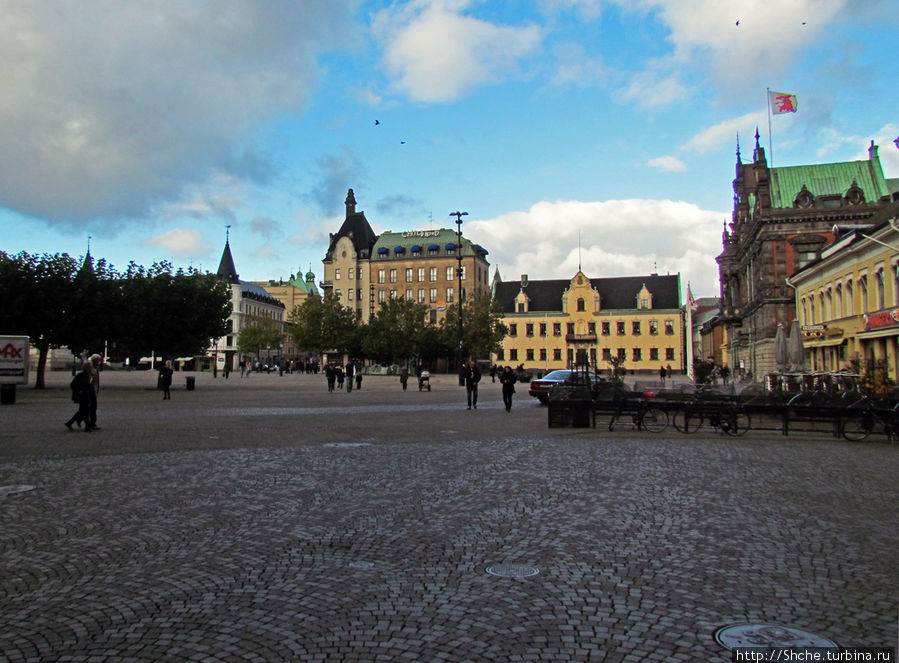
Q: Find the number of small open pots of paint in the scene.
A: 0